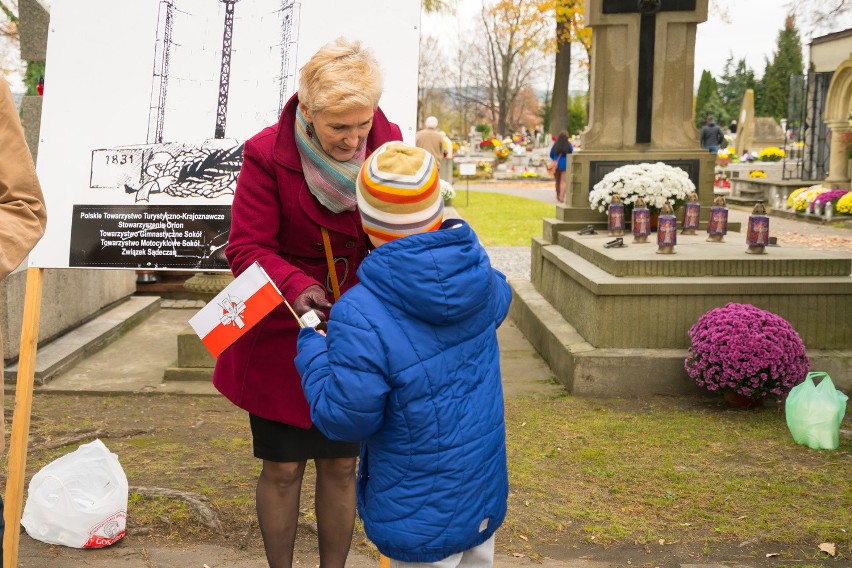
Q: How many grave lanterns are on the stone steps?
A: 6